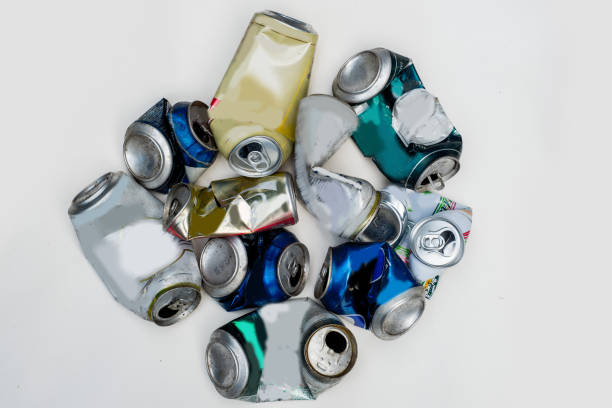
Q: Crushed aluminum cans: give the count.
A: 10